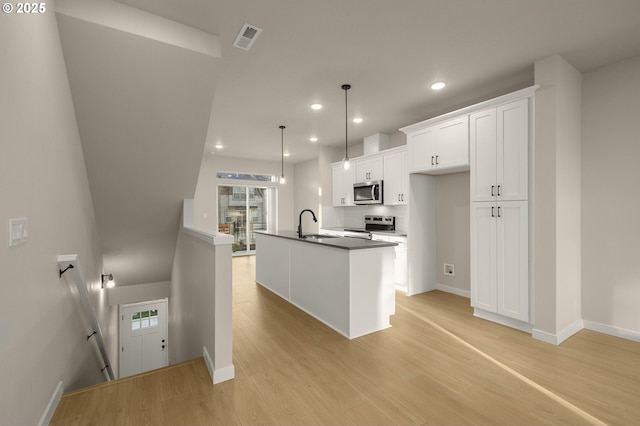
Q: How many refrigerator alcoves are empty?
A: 1